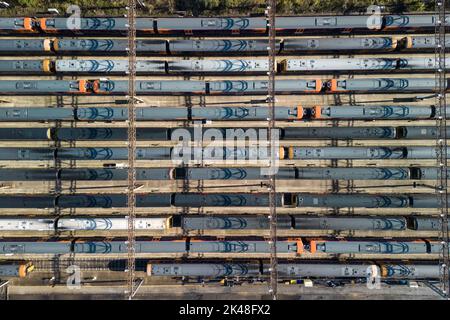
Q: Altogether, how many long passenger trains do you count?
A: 12